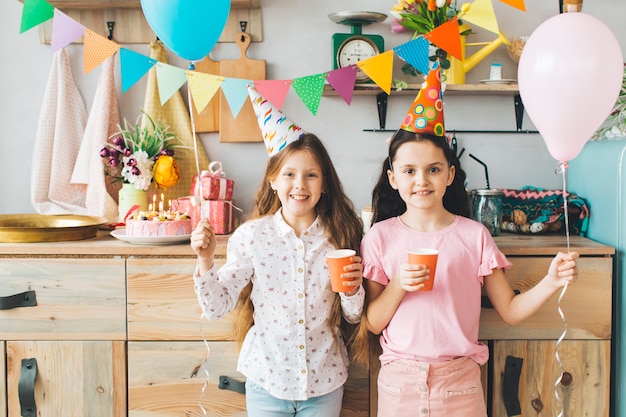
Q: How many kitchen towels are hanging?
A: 3